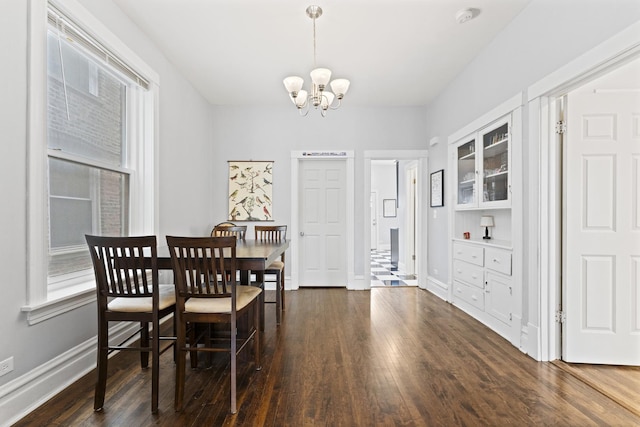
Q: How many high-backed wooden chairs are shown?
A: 4